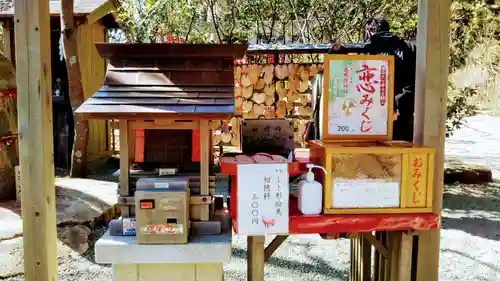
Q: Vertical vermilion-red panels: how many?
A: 2